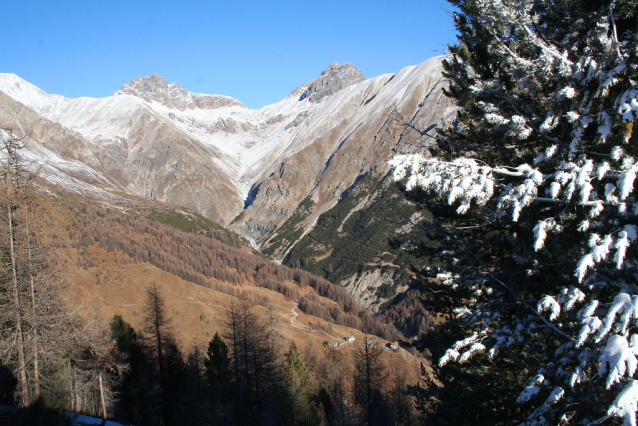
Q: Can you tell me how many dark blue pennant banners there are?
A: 0